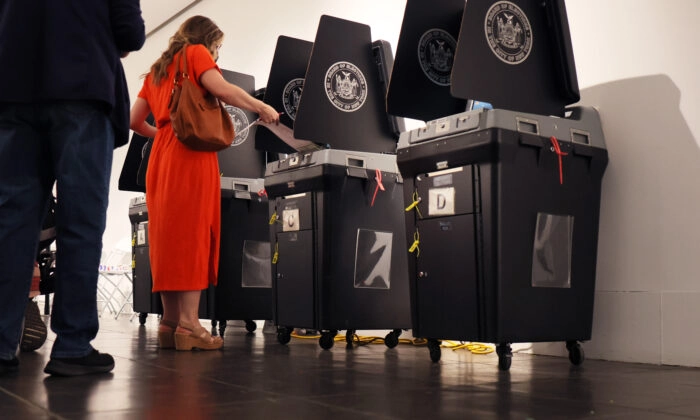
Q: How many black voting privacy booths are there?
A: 4